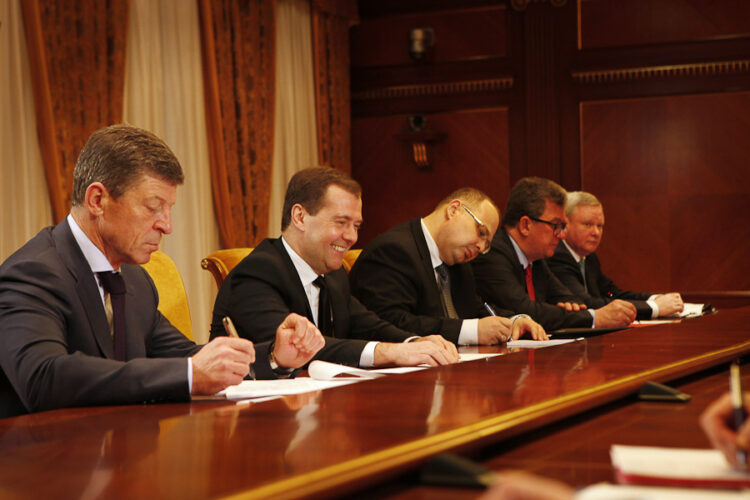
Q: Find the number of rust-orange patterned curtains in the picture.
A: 3